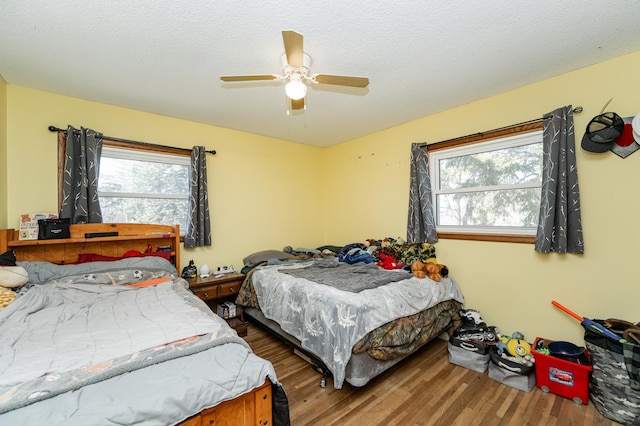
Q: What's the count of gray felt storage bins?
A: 2